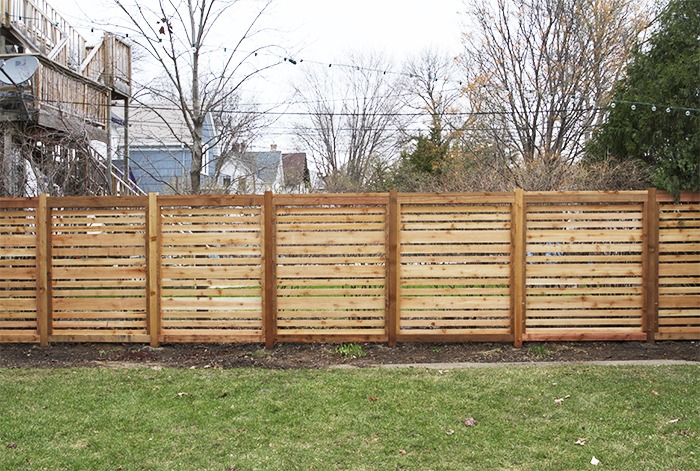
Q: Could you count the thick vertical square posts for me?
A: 6